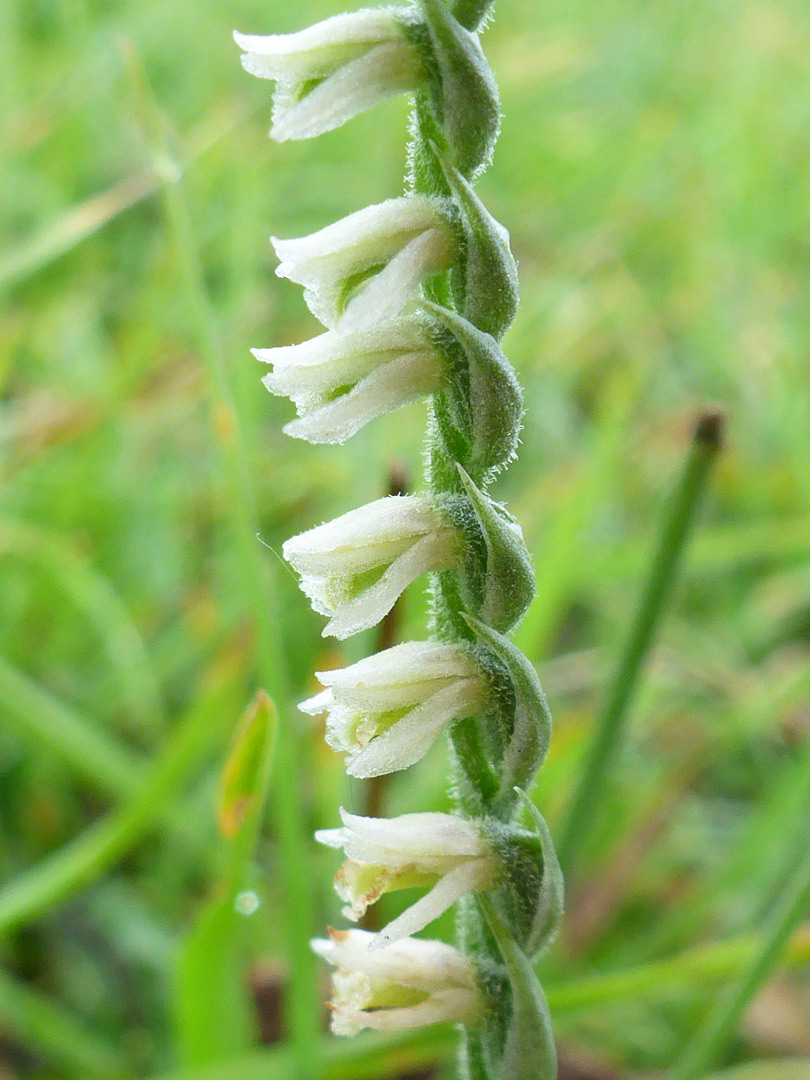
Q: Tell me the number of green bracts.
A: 7